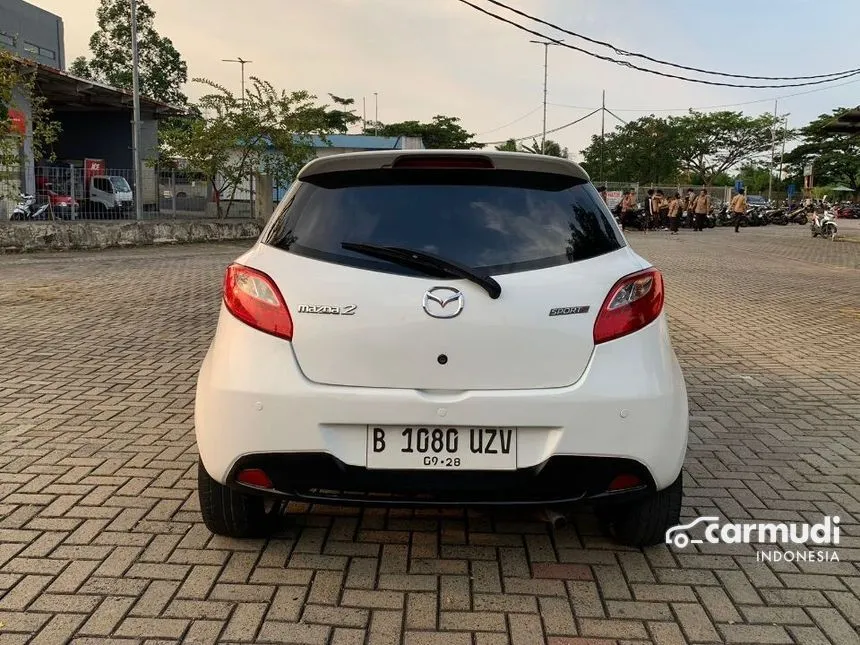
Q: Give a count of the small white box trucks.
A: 1